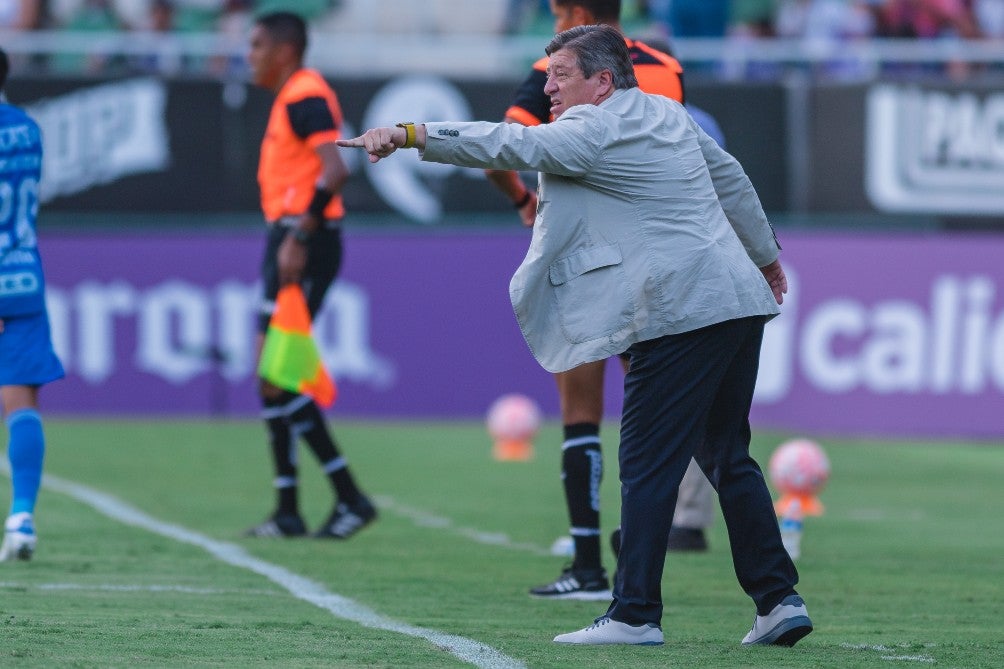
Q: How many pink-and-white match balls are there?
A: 2